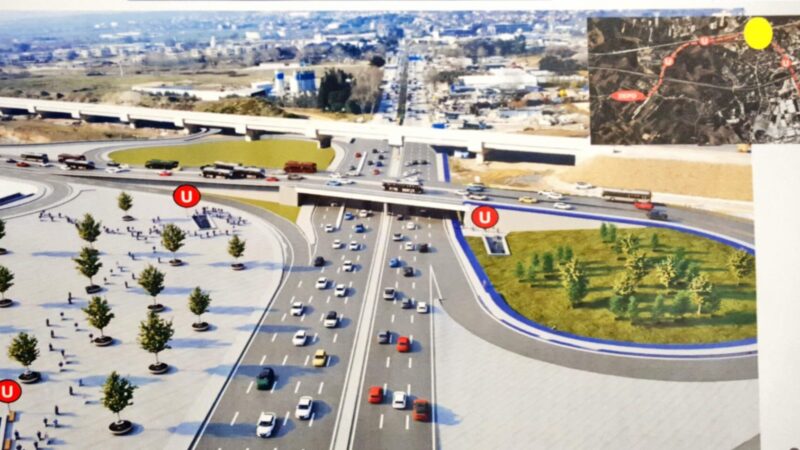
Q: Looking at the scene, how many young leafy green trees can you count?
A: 13